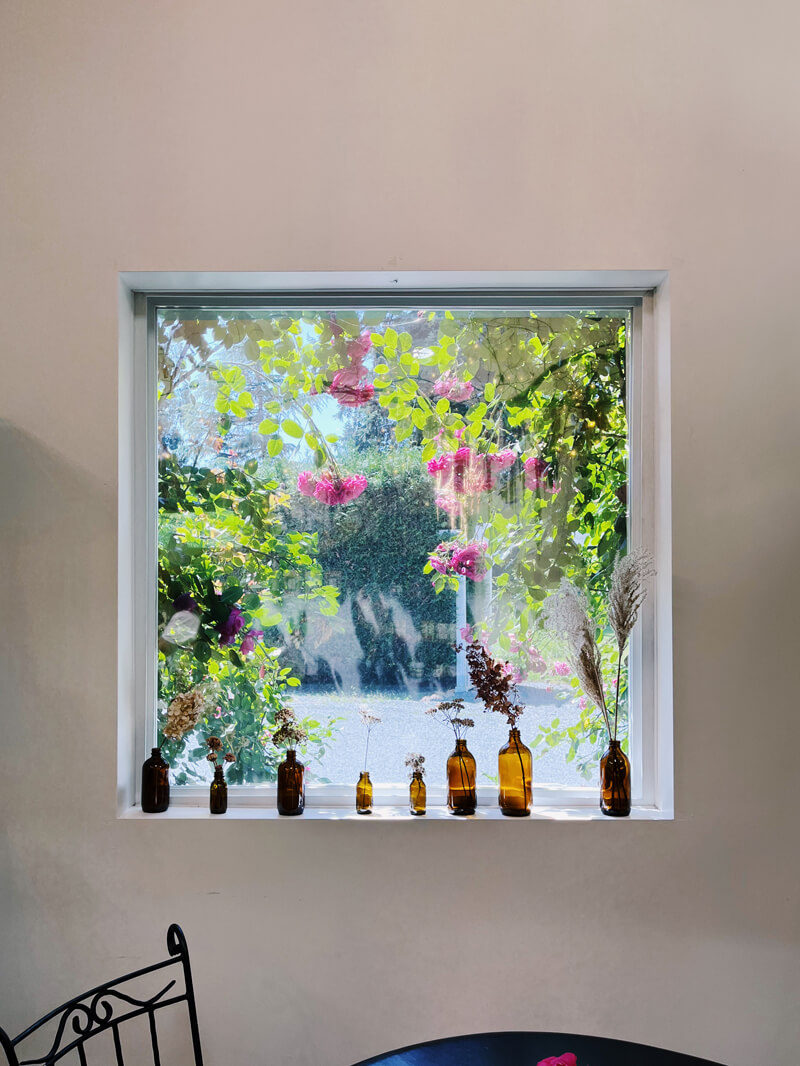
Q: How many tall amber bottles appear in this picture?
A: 5